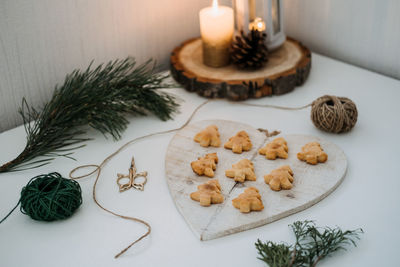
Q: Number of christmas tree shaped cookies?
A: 9